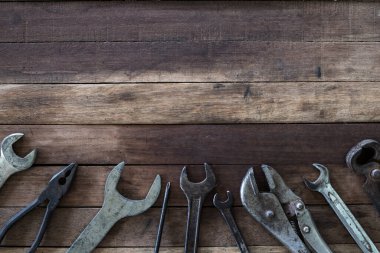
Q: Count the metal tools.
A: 9